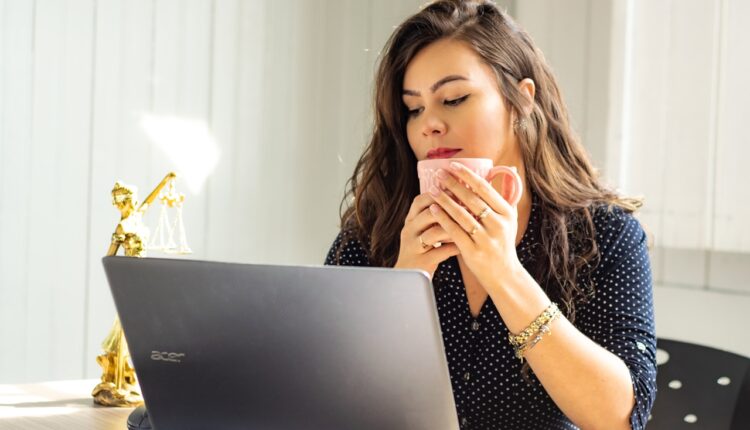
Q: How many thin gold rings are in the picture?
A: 3